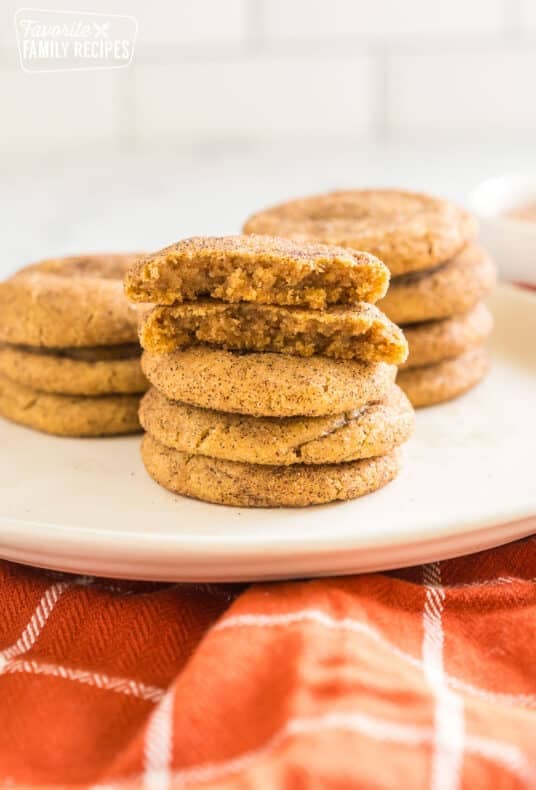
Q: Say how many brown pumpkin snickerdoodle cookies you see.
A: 12